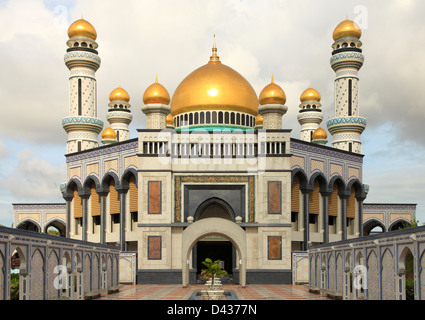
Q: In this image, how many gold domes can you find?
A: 11